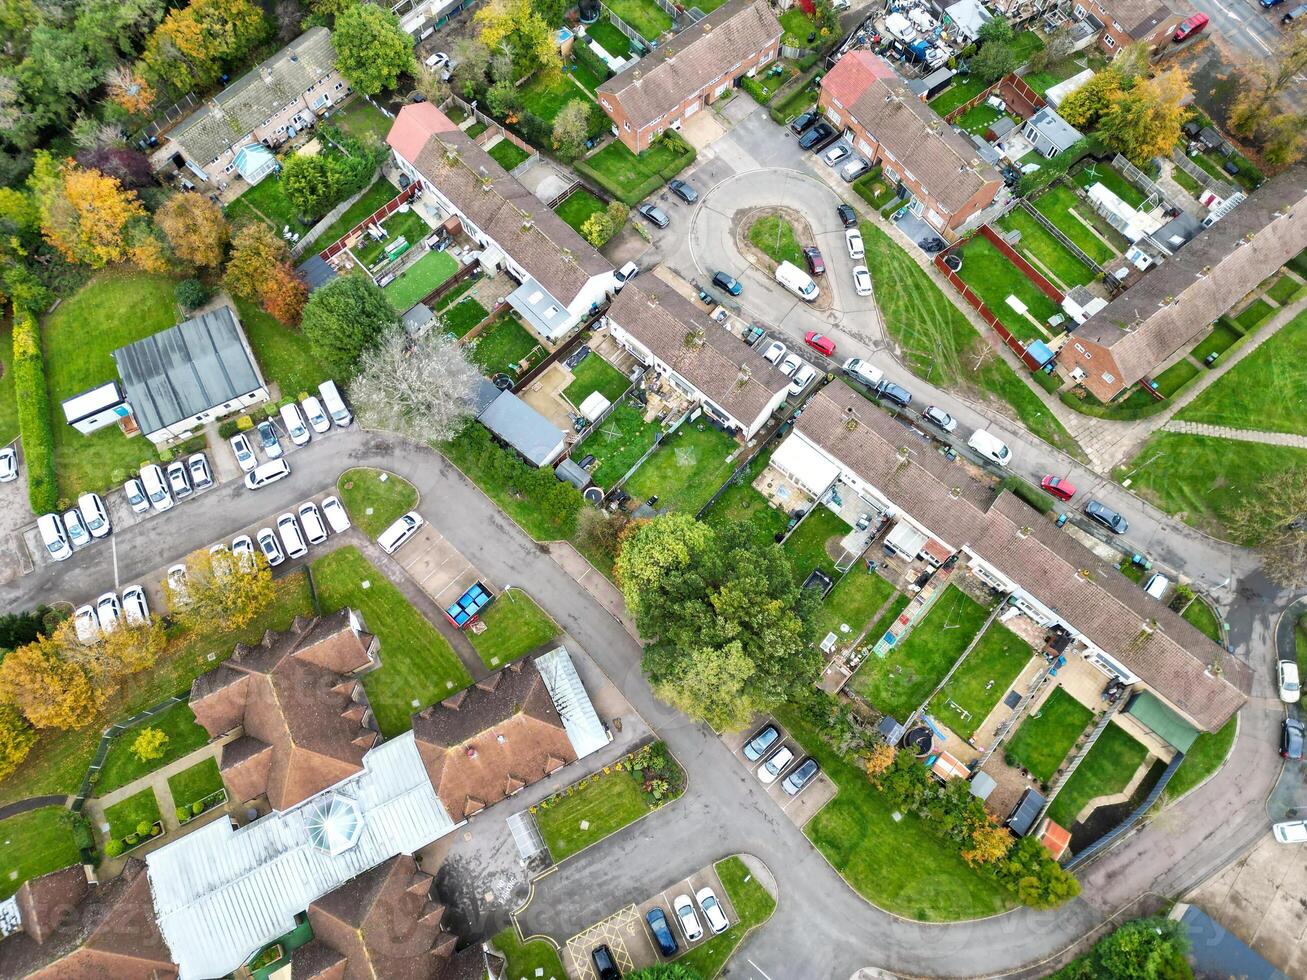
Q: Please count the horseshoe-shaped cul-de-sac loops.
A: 1